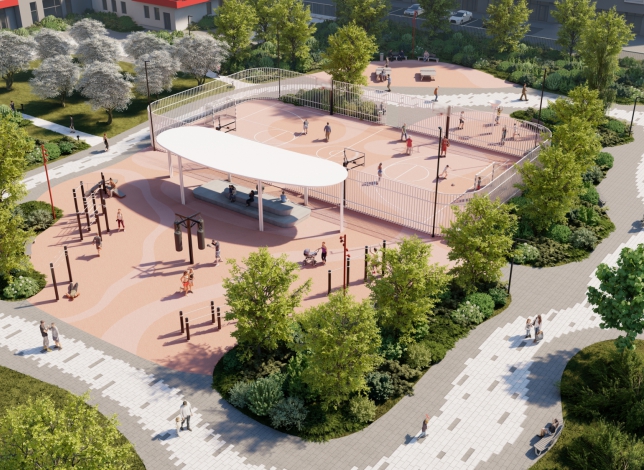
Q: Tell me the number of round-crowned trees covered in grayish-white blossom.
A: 9